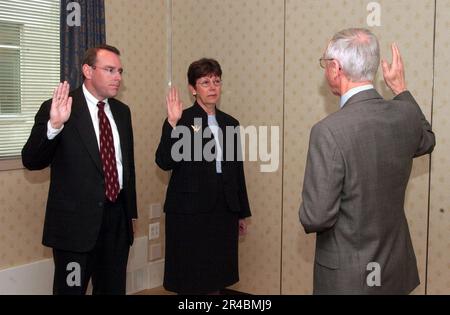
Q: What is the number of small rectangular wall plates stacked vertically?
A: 3